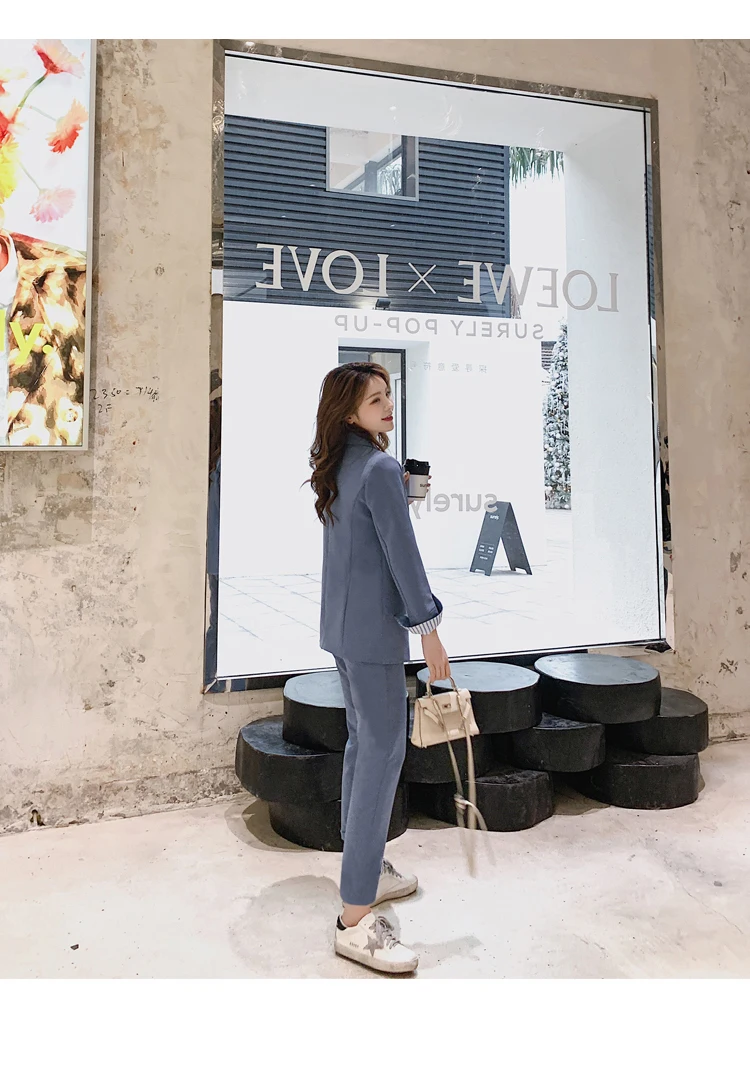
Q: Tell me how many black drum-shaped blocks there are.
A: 10